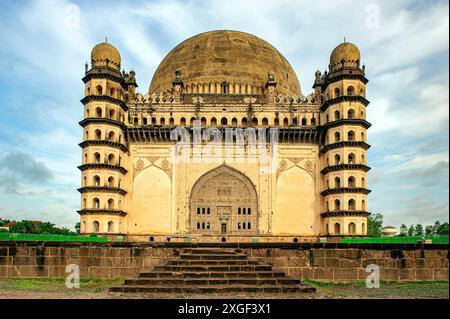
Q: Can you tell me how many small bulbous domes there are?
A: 2